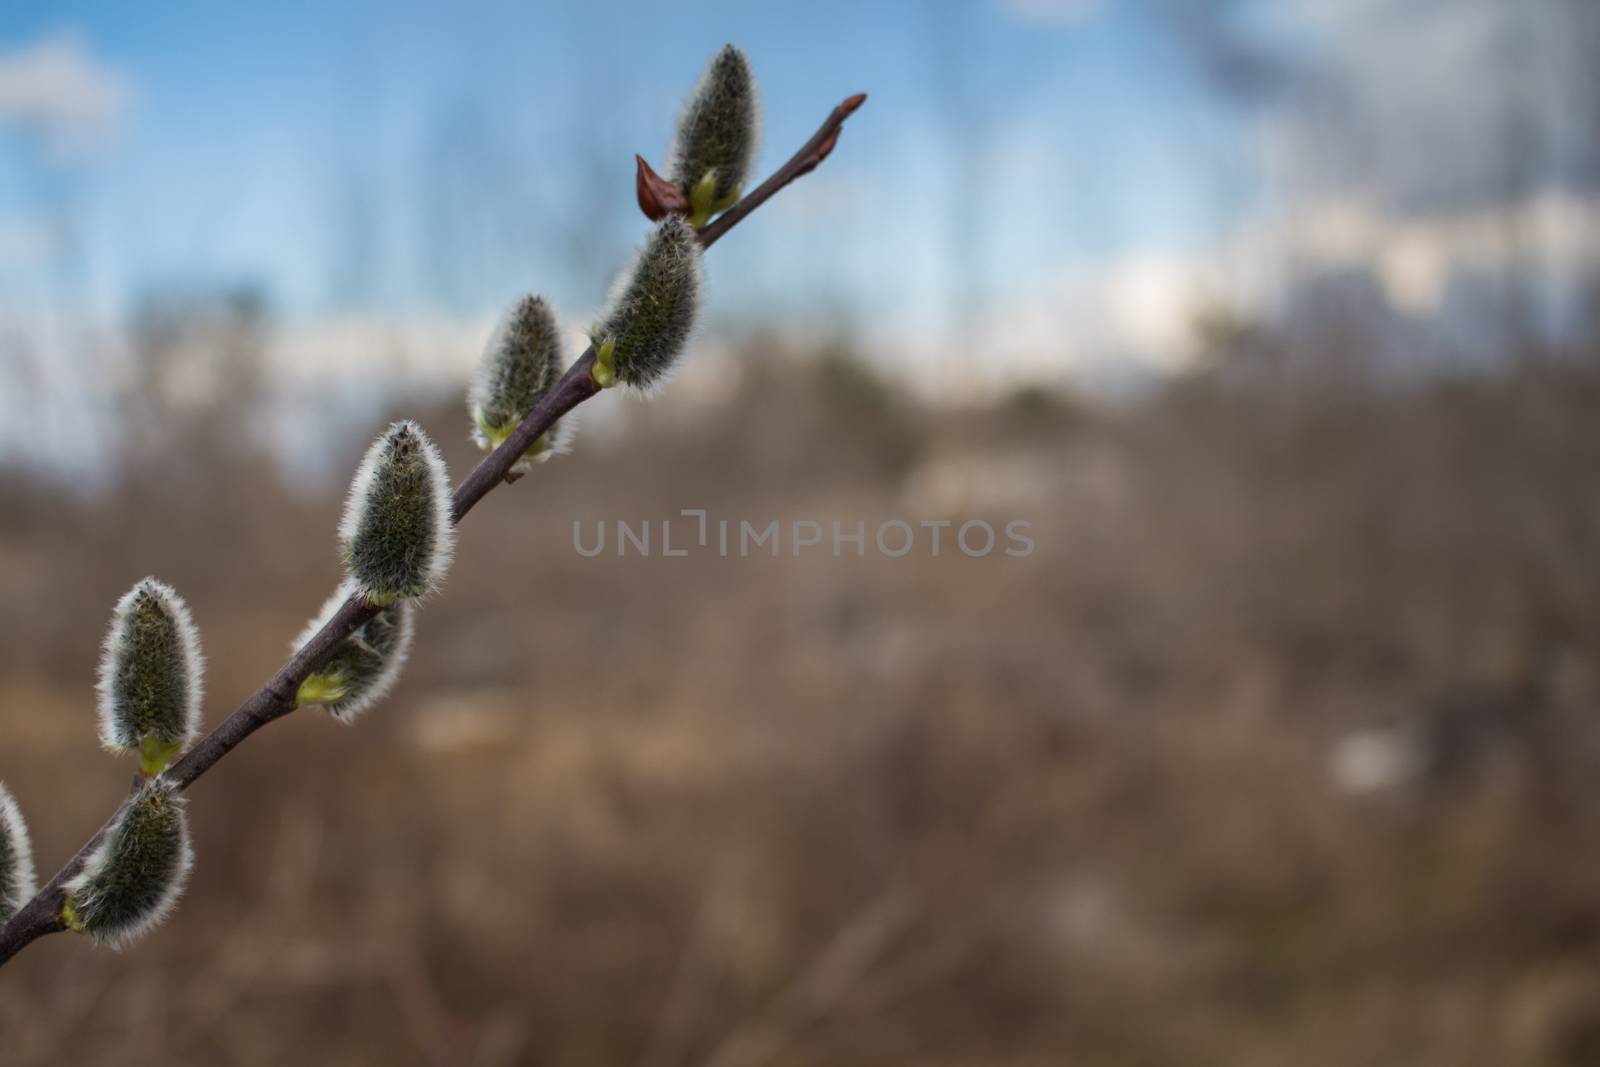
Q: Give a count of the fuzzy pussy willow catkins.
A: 8